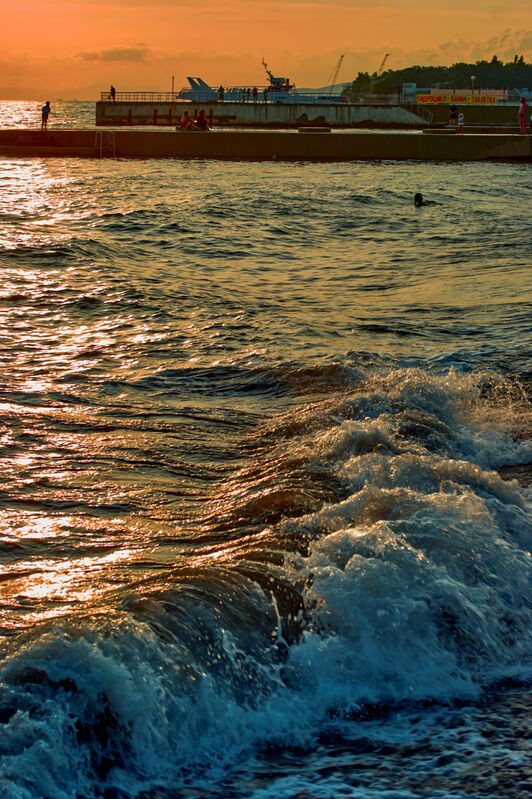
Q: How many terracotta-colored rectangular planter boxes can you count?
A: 0